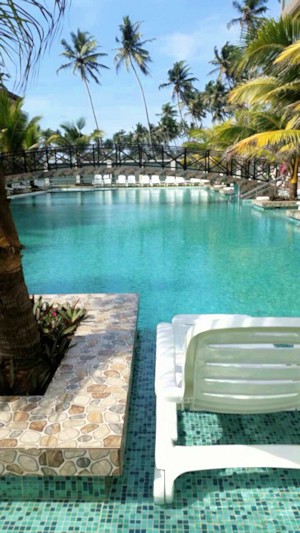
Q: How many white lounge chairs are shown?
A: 11